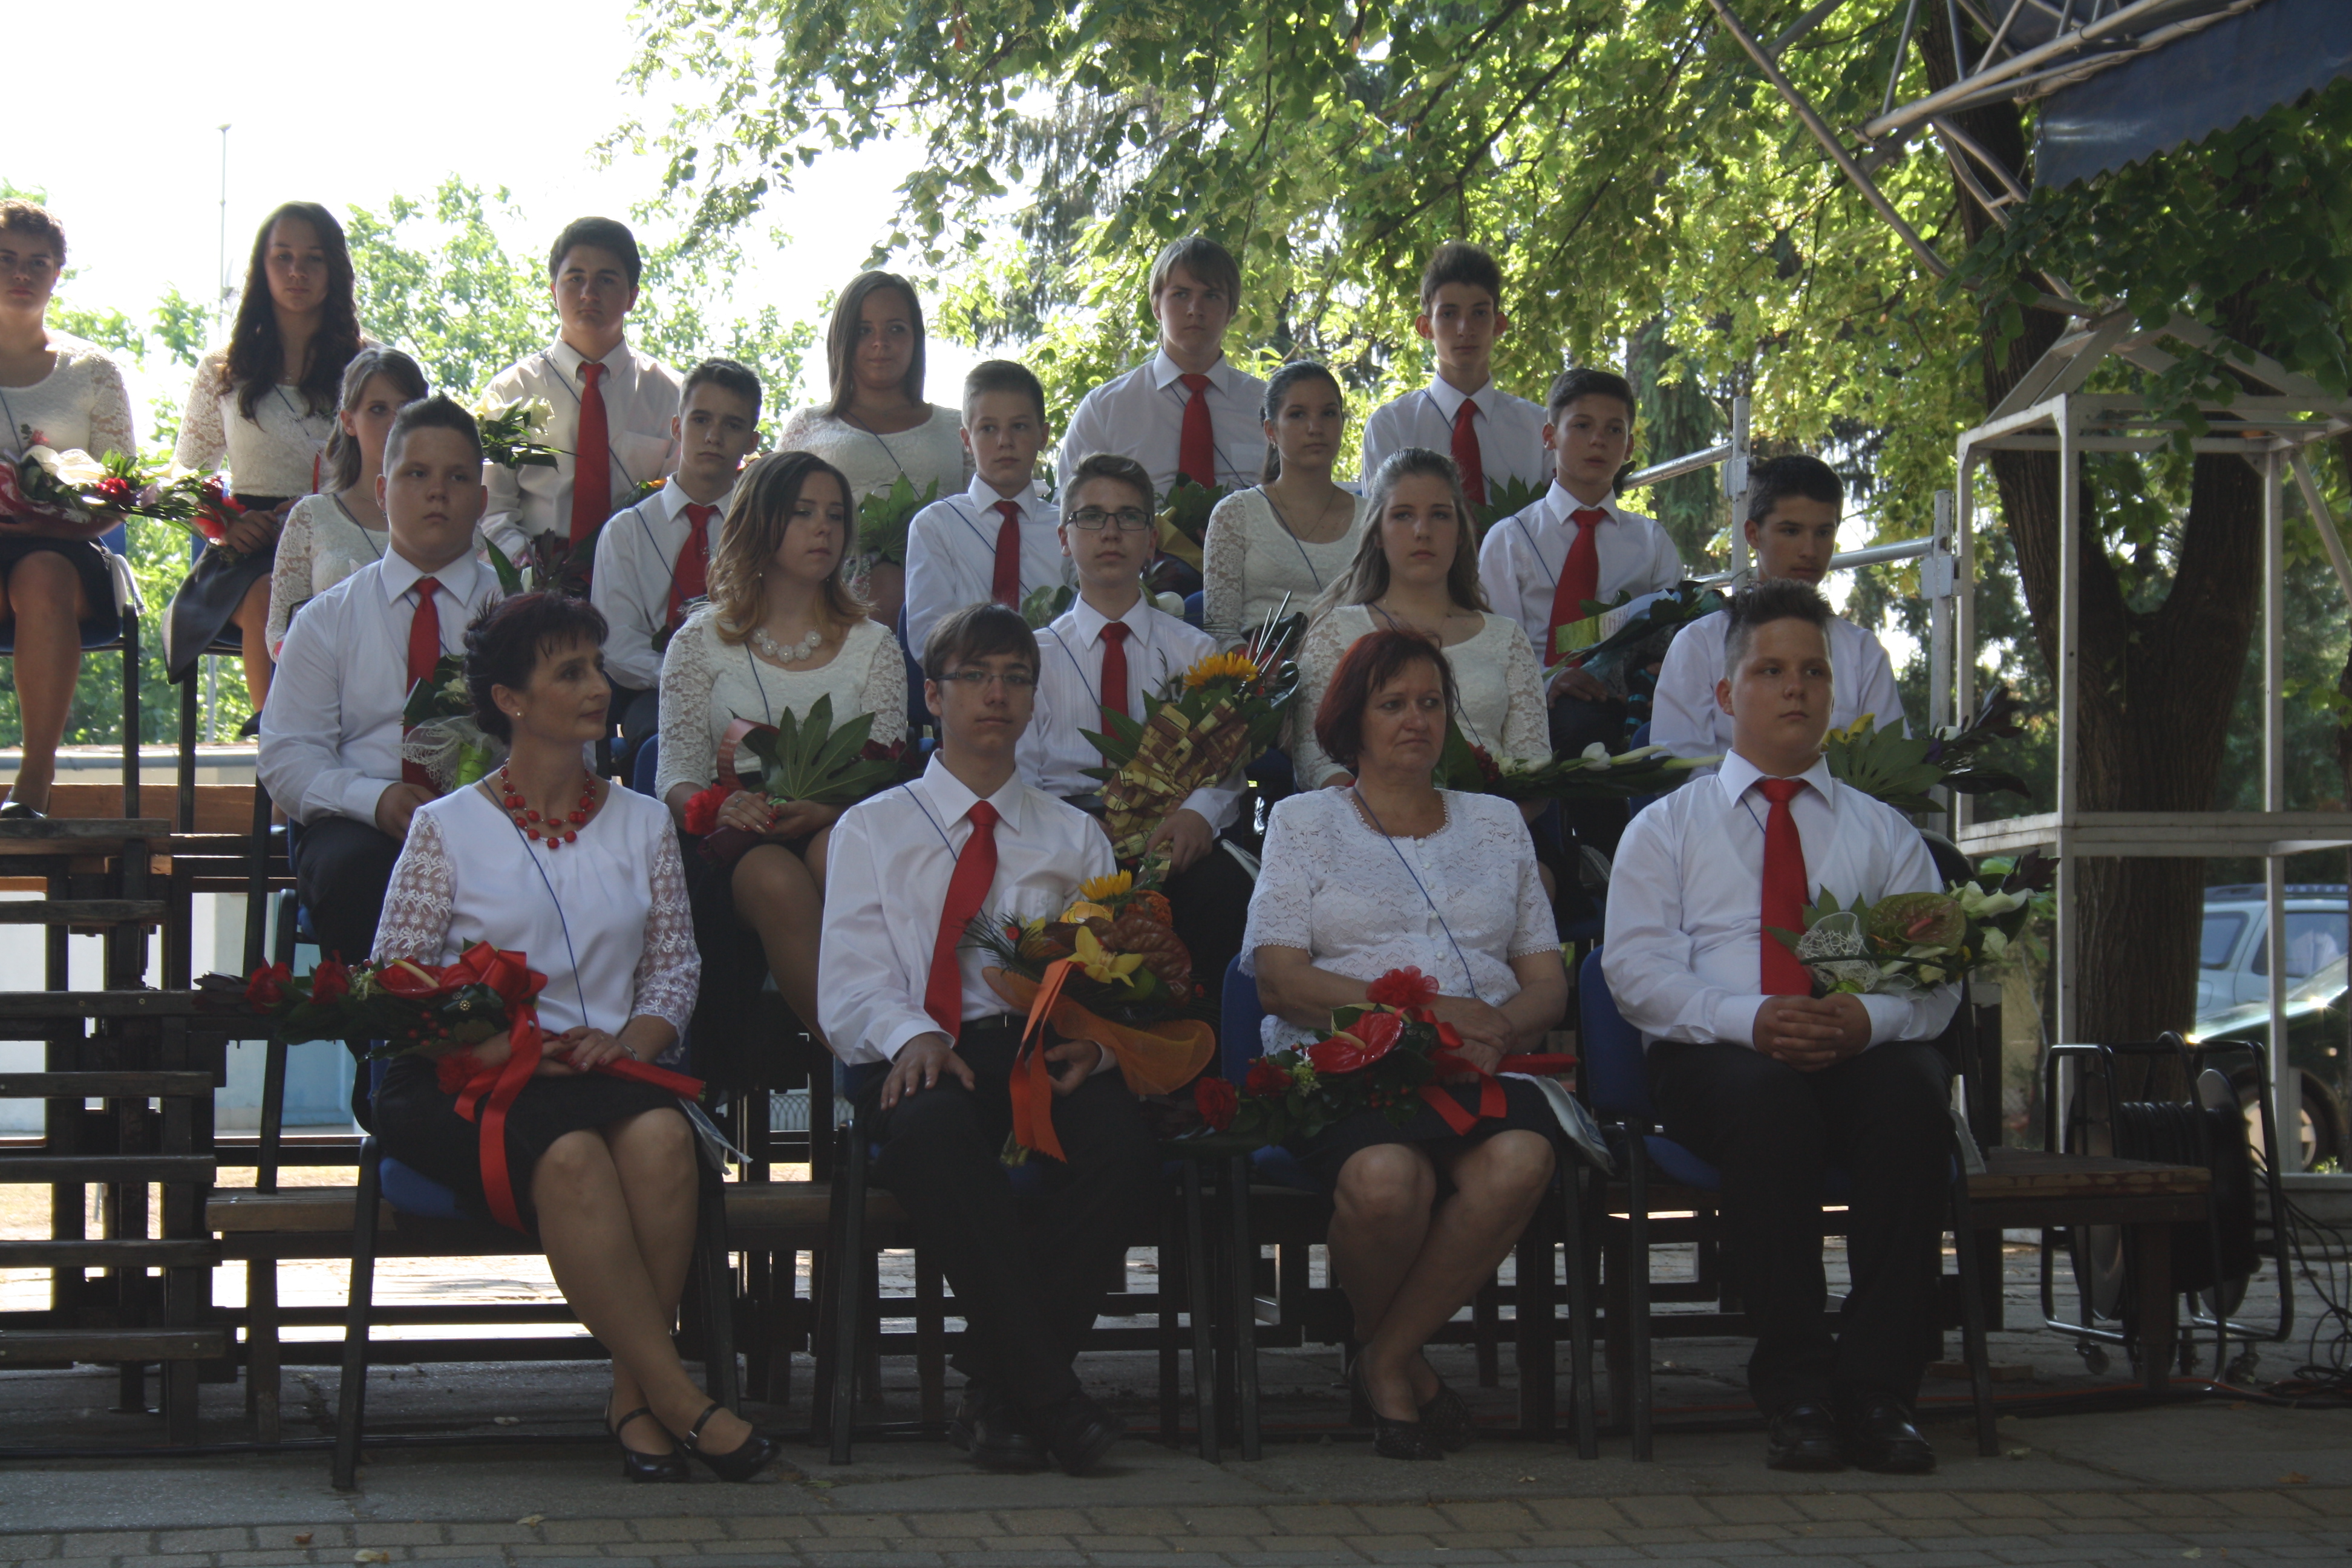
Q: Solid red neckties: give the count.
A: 10